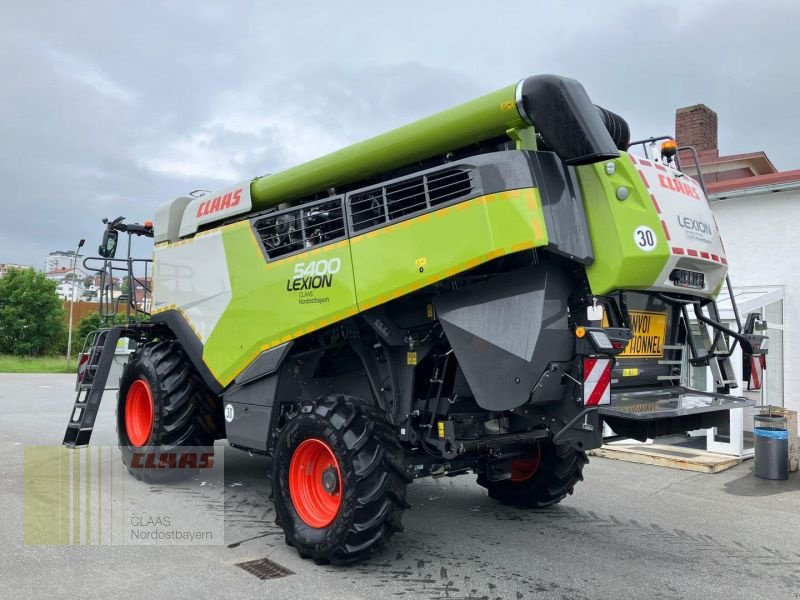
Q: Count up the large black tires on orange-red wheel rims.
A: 3